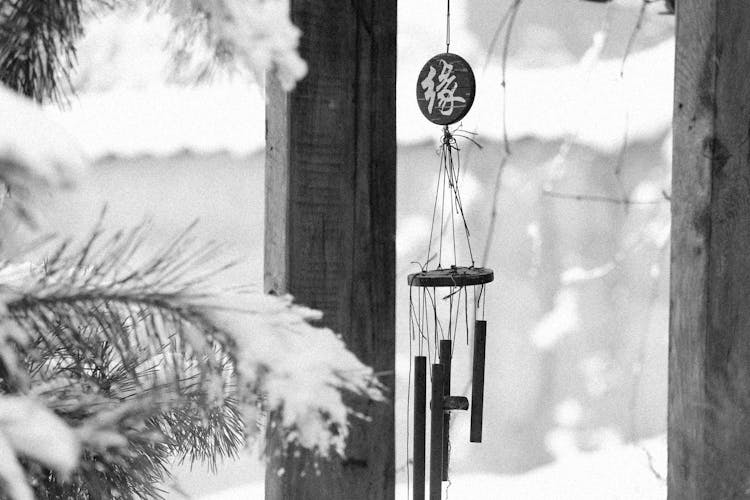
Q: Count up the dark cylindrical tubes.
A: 4